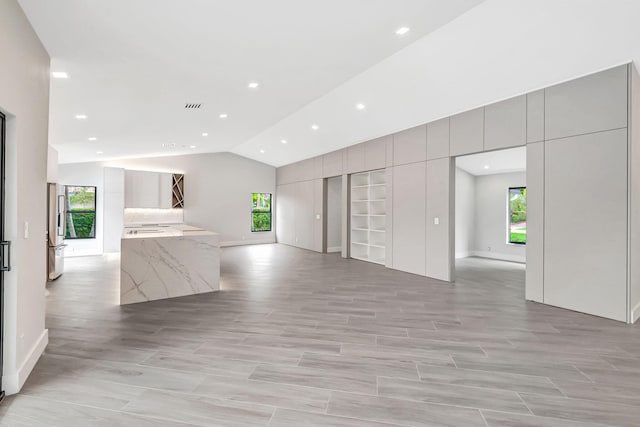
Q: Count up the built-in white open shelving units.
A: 1